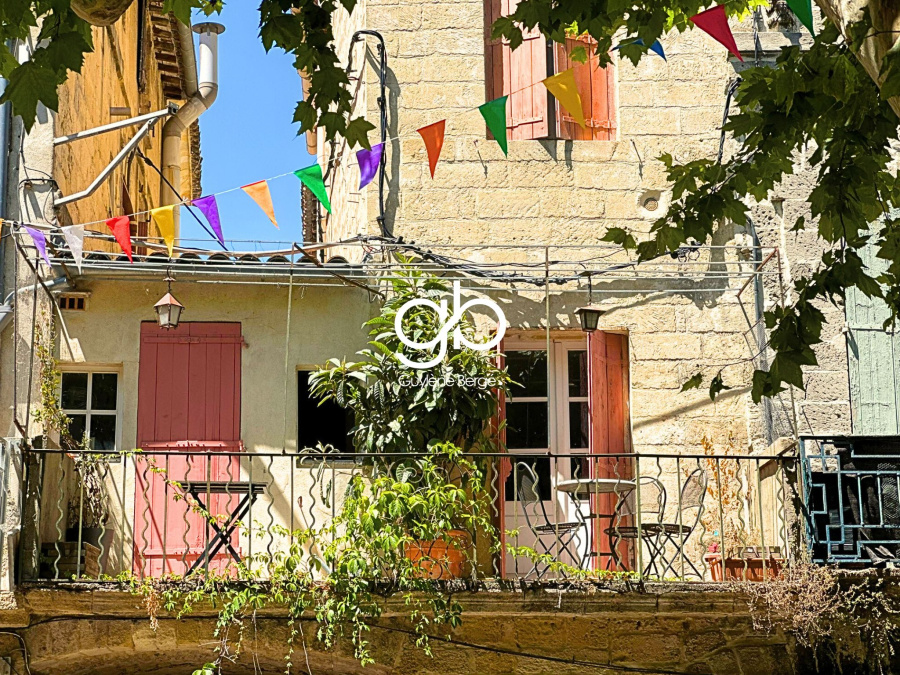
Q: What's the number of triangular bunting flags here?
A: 14